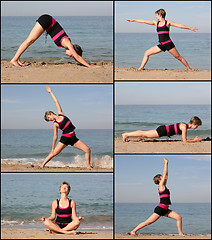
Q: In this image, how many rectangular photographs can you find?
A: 6